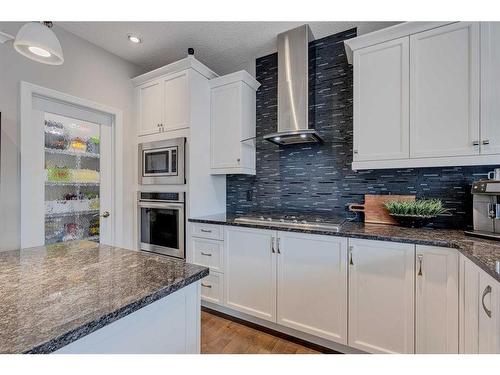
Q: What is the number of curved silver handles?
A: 8